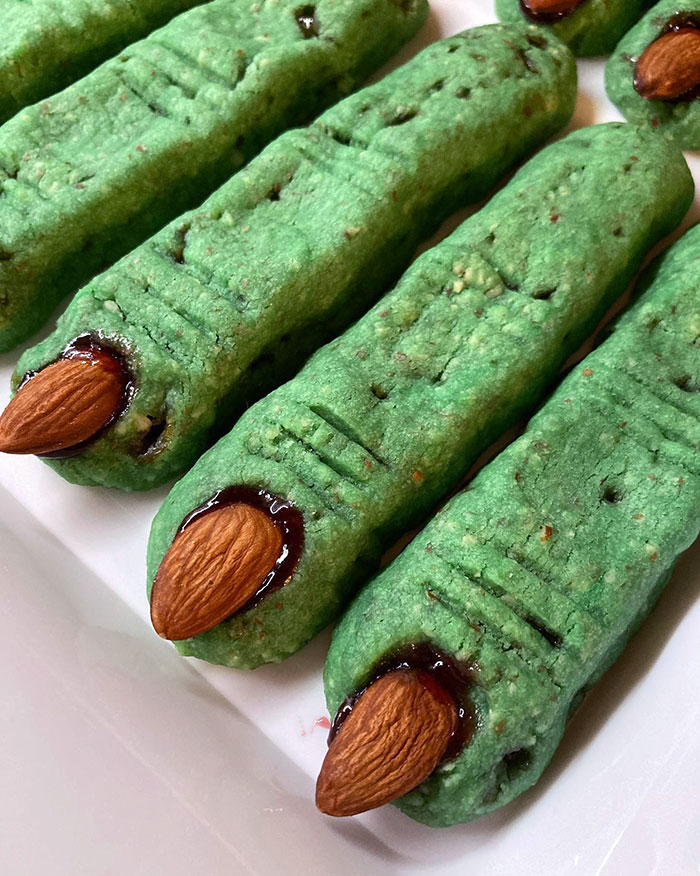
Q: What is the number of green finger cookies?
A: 7